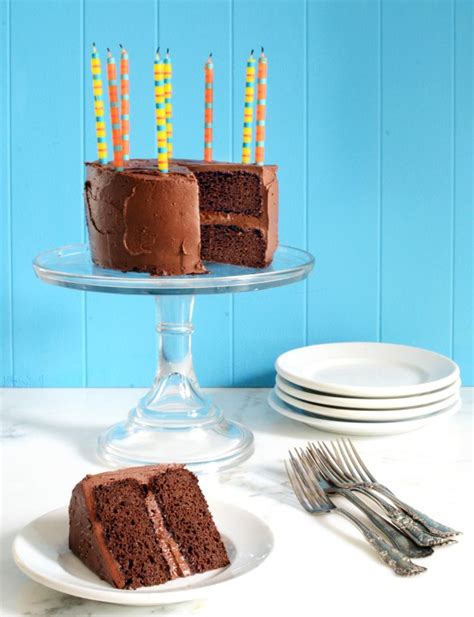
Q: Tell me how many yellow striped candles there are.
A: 4